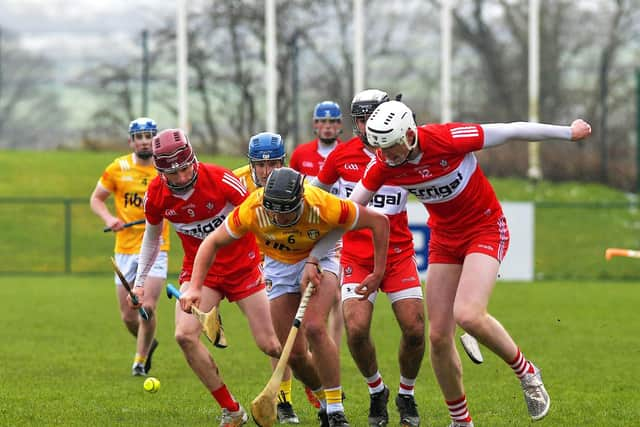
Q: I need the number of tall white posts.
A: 5